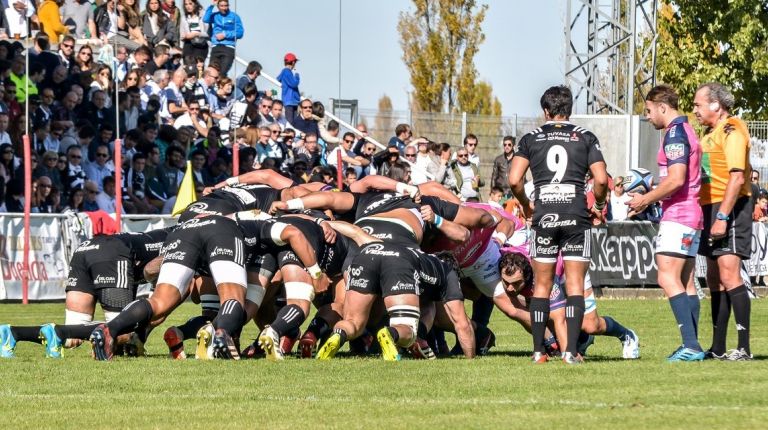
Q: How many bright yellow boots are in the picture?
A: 2